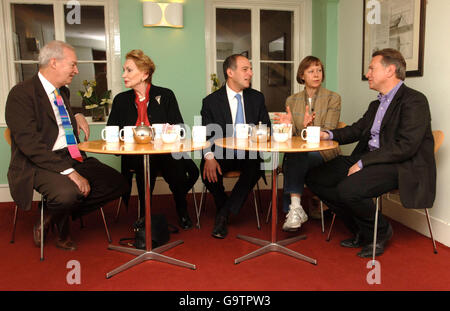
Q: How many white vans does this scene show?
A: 0